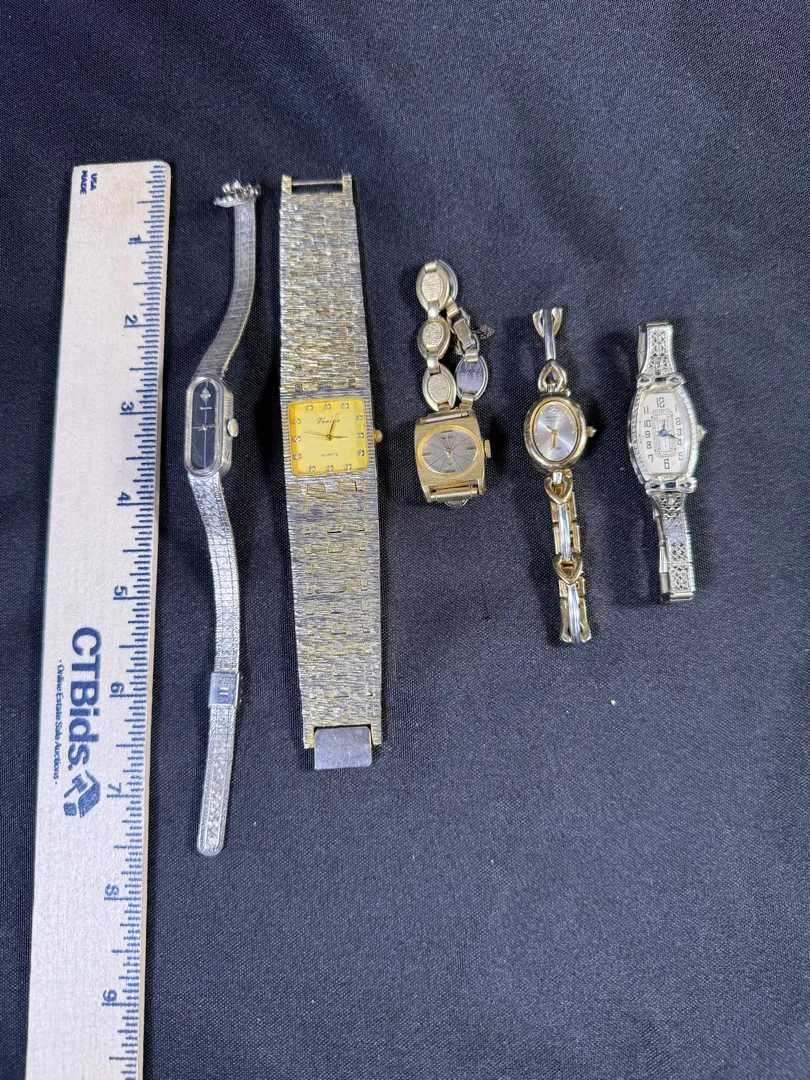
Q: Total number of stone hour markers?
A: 12